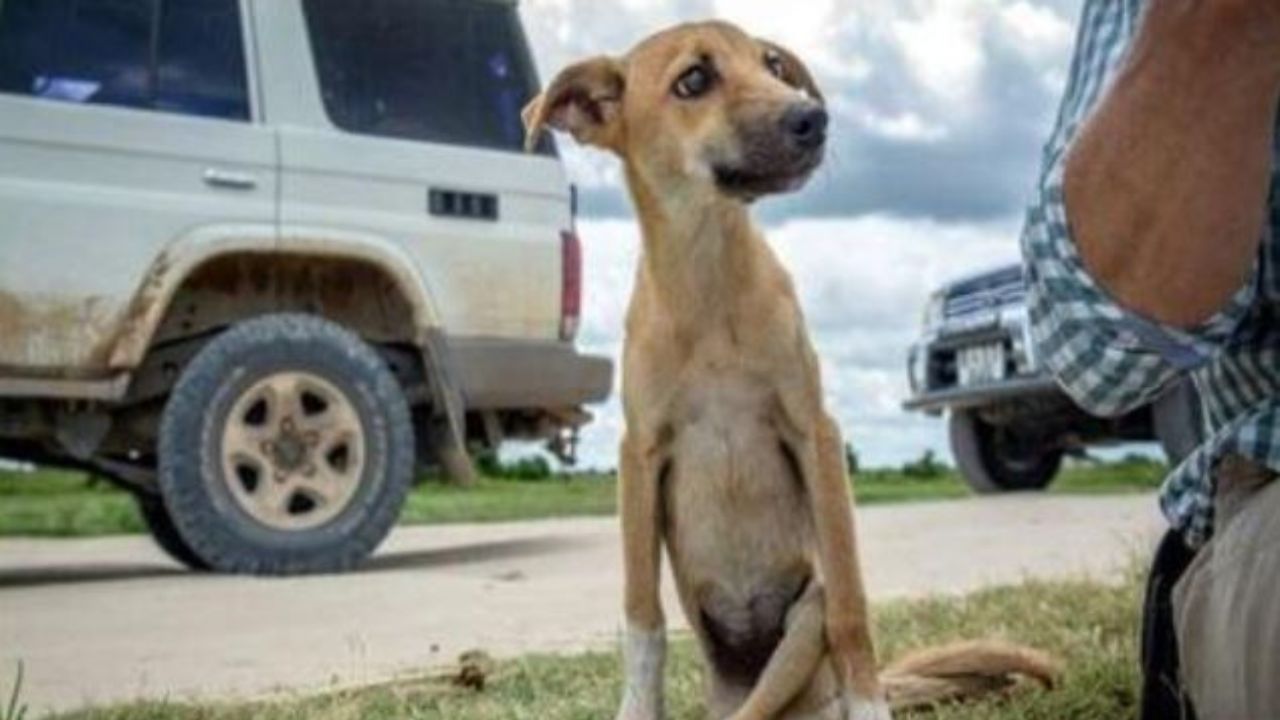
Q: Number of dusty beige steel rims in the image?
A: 1